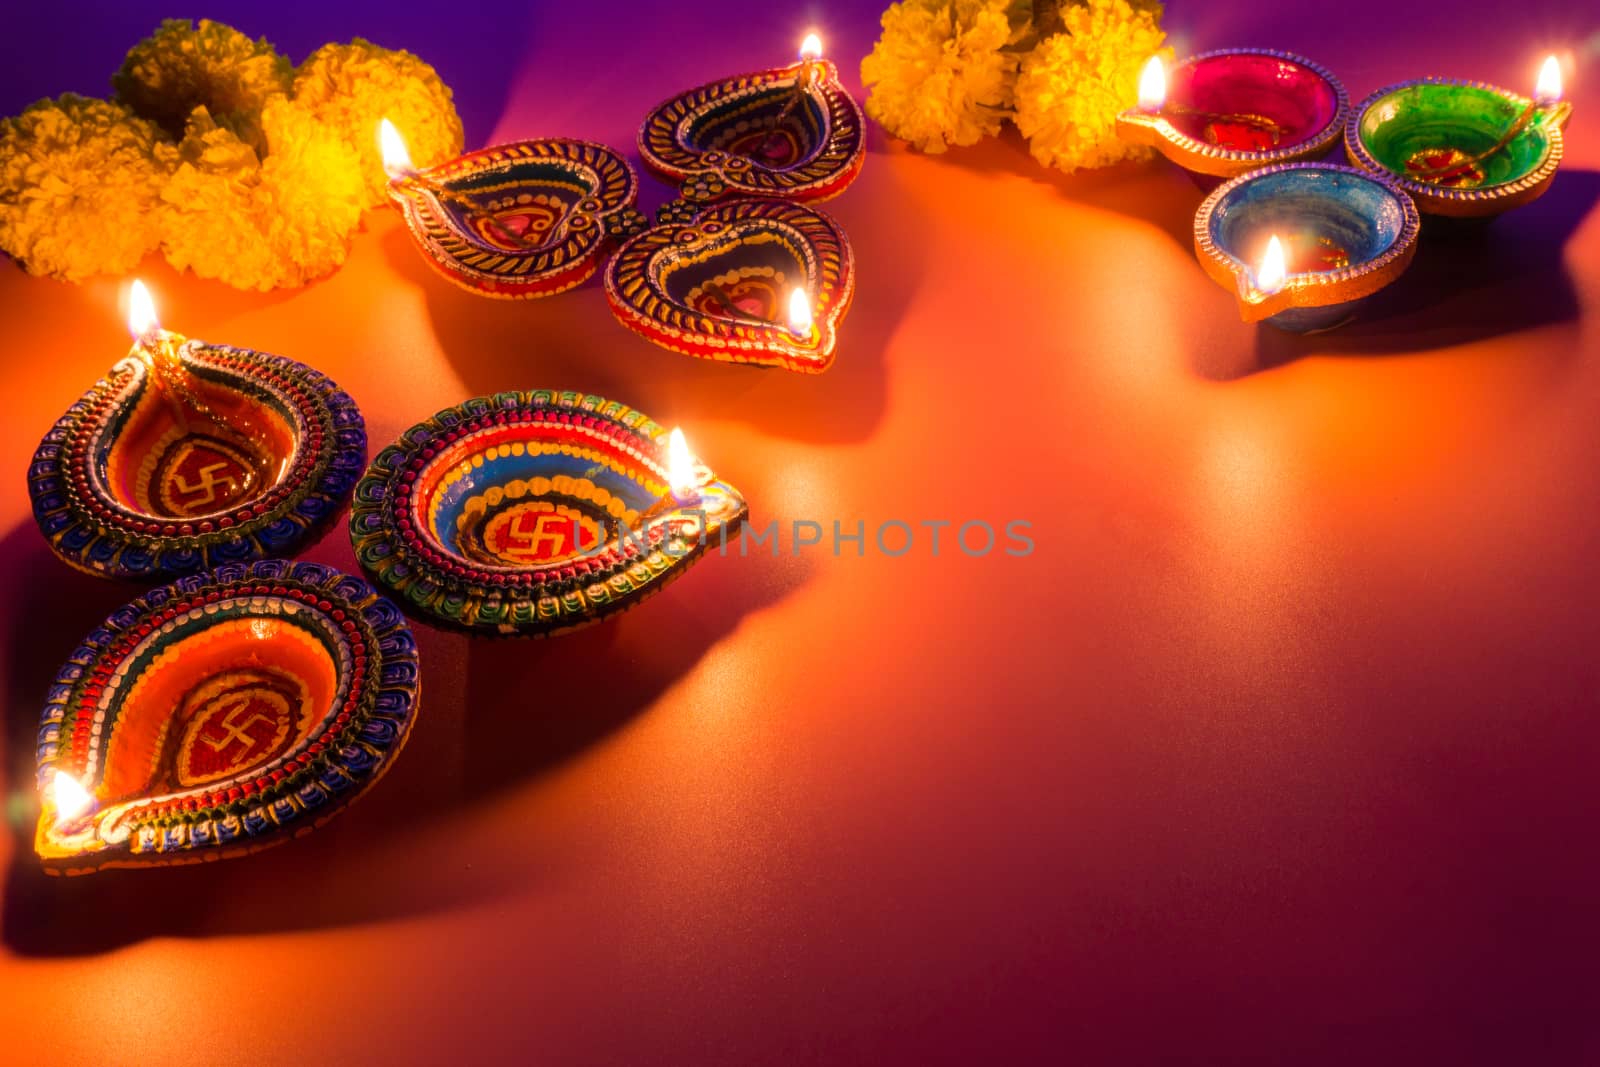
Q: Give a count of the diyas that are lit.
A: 9